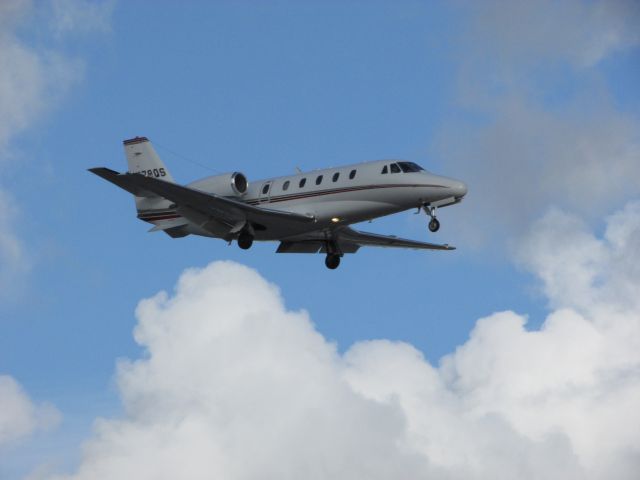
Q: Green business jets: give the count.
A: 0